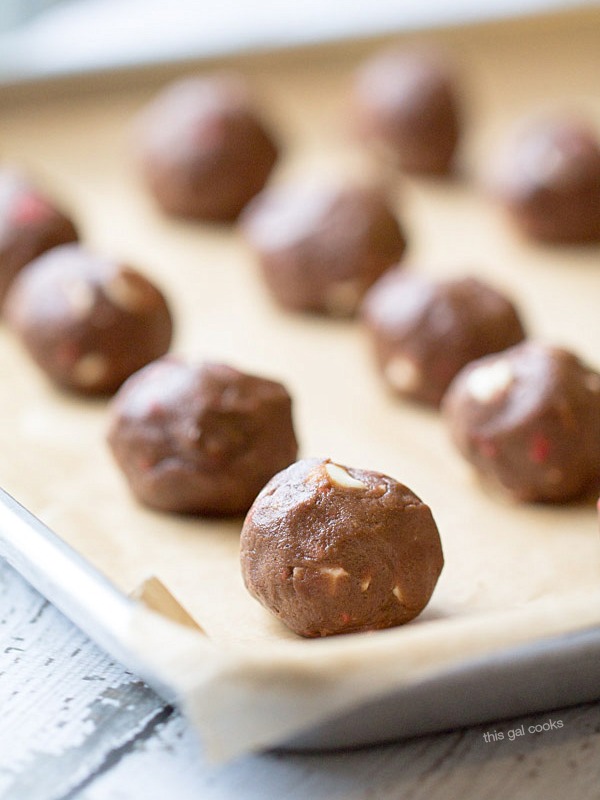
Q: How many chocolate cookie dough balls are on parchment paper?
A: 10